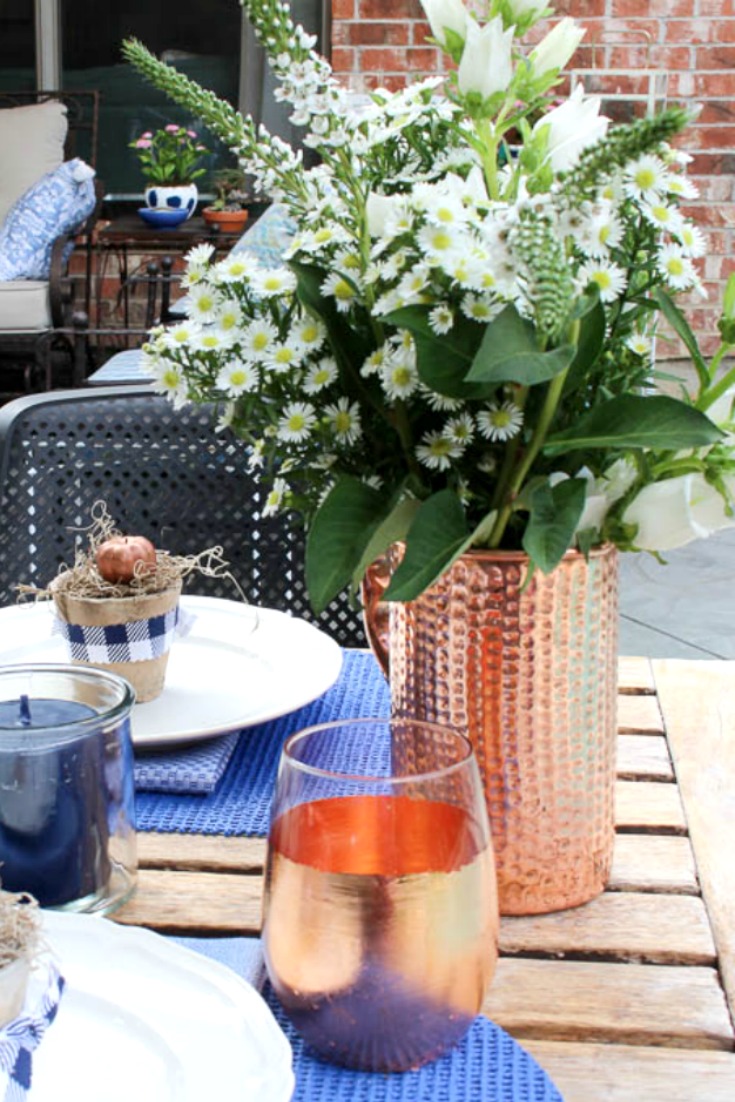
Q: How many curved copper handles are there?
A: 1